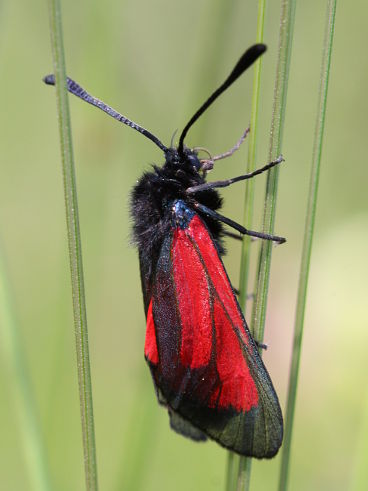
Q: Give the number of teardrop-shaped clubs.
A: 2